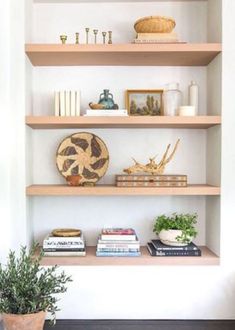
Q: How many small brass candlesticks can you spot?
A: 6